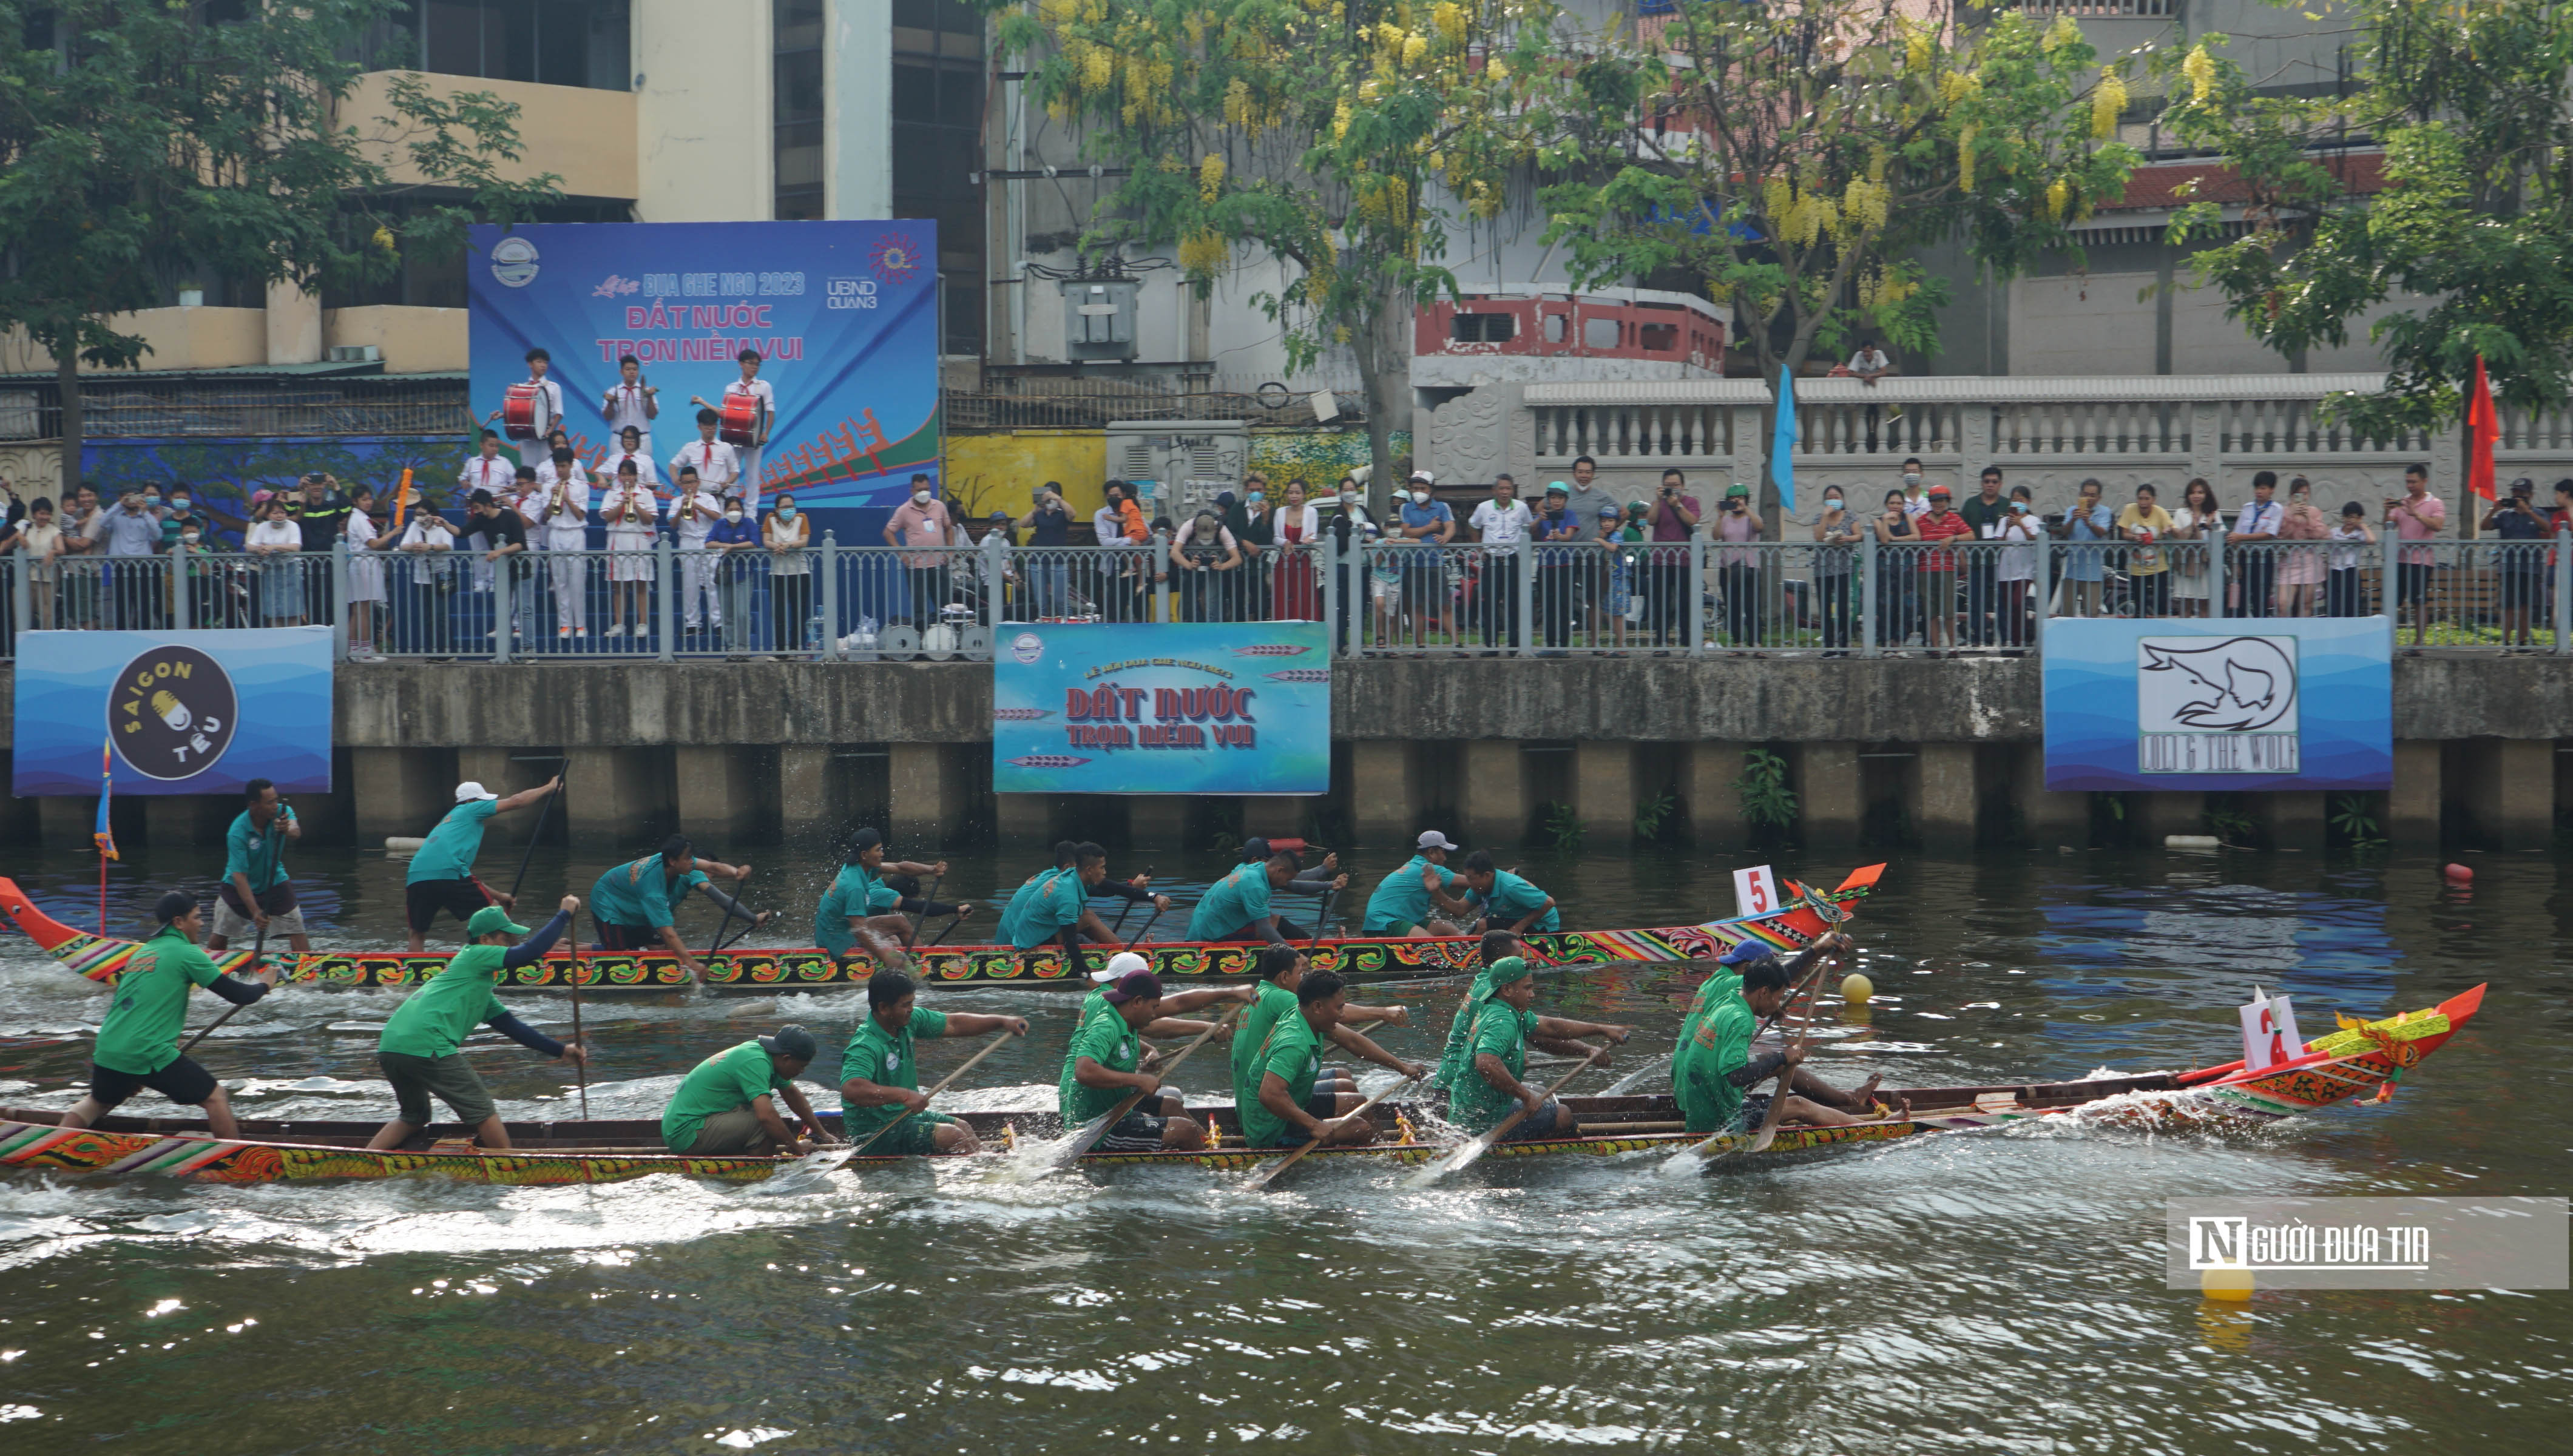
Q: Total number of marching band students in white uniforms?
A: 11